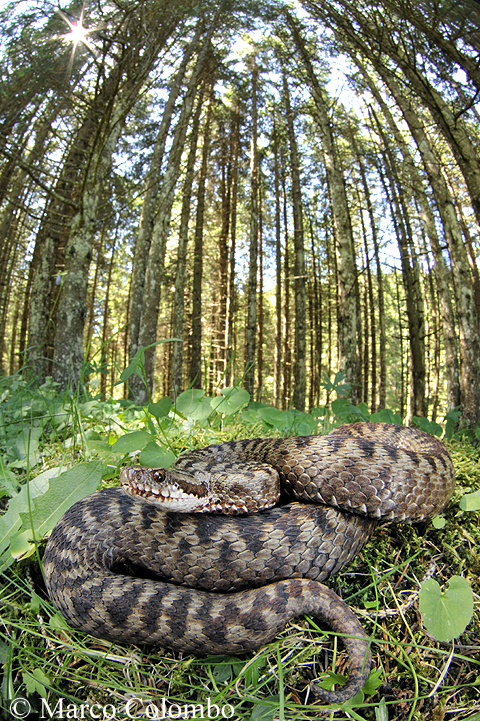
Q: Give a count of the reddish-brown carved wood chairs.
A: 0